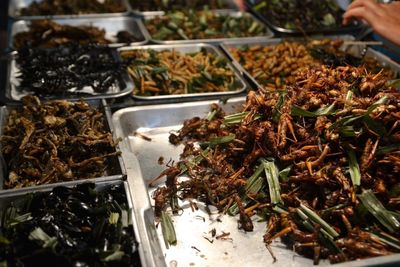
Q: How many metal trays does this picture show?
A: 11